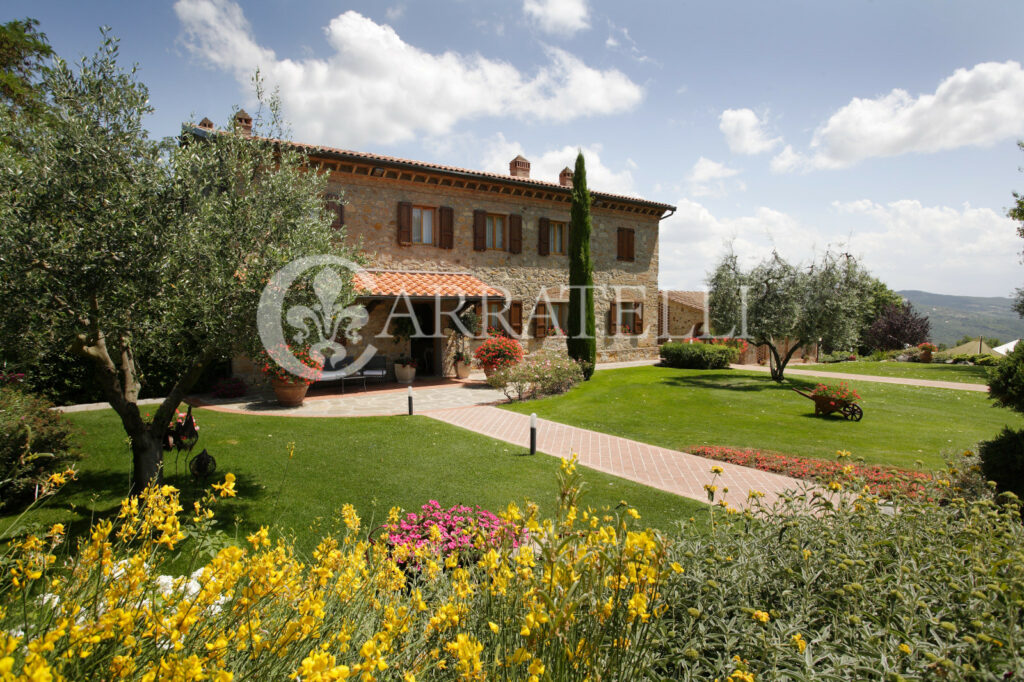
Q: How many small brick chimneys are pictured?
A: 4